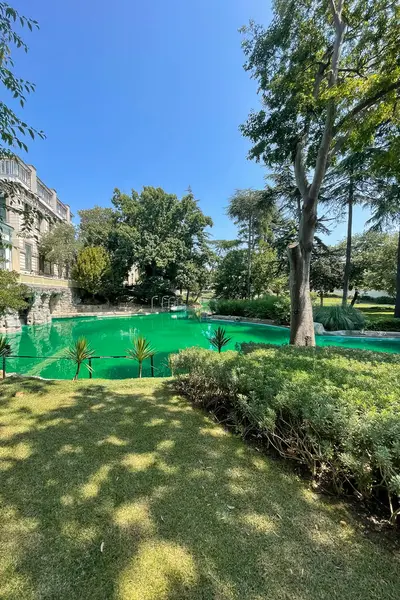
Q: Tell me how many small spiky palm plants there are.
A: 4